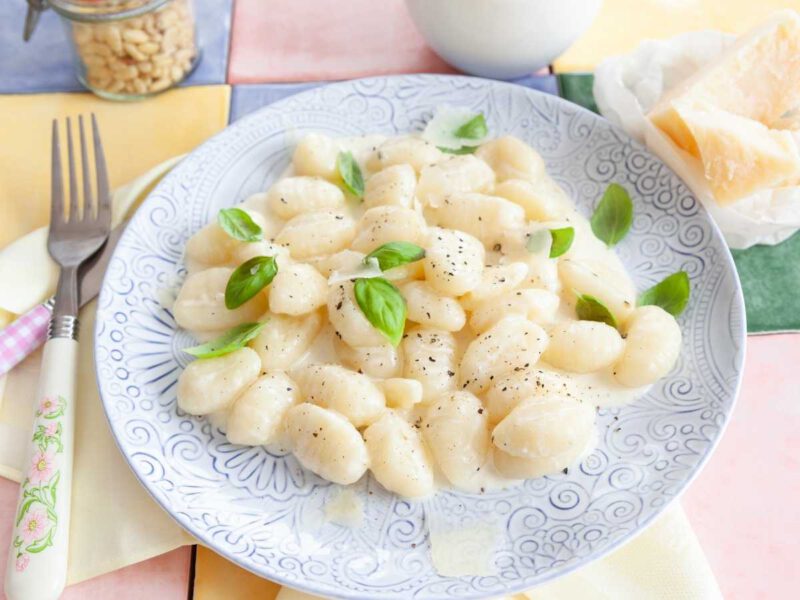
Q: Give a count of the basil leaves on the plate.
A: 11